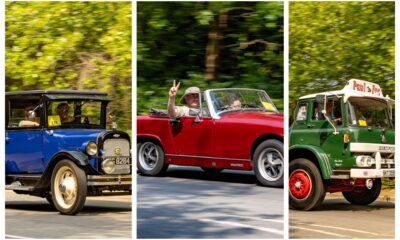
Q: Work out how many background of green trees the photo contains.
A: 3